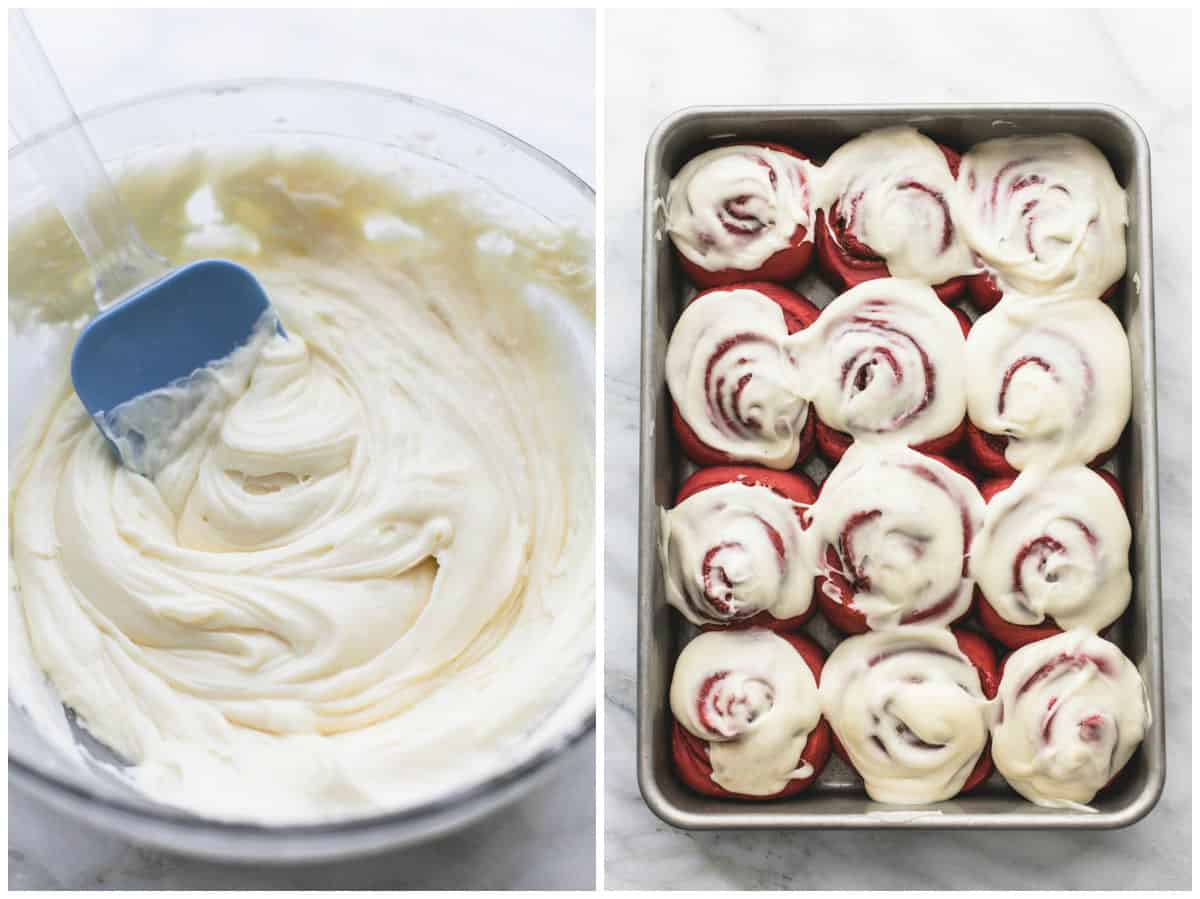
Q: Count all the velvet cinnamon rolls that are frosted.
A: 12